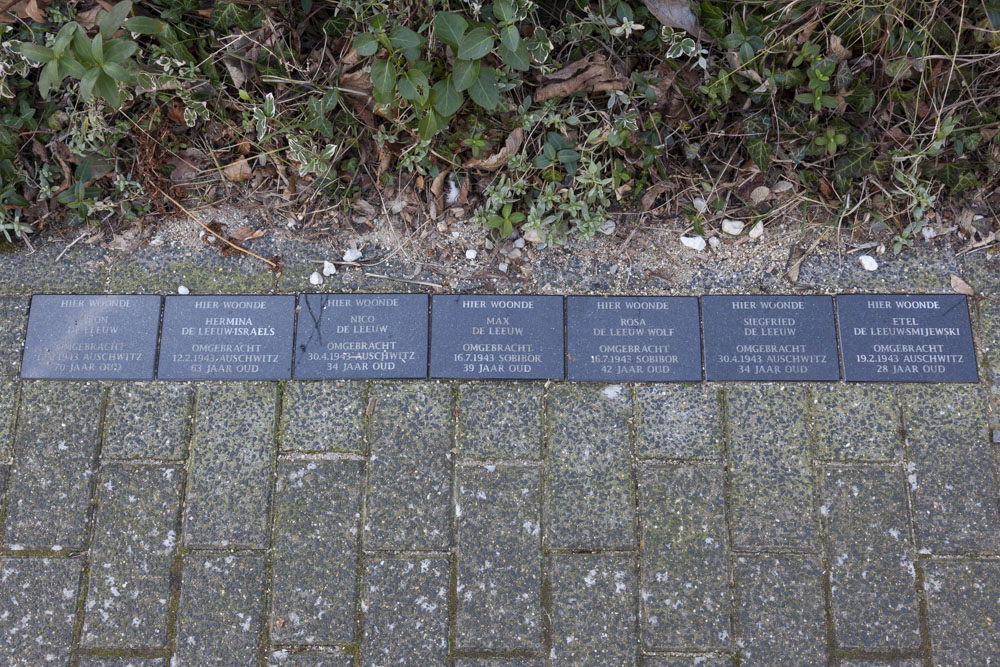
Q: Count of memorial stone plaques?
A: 7